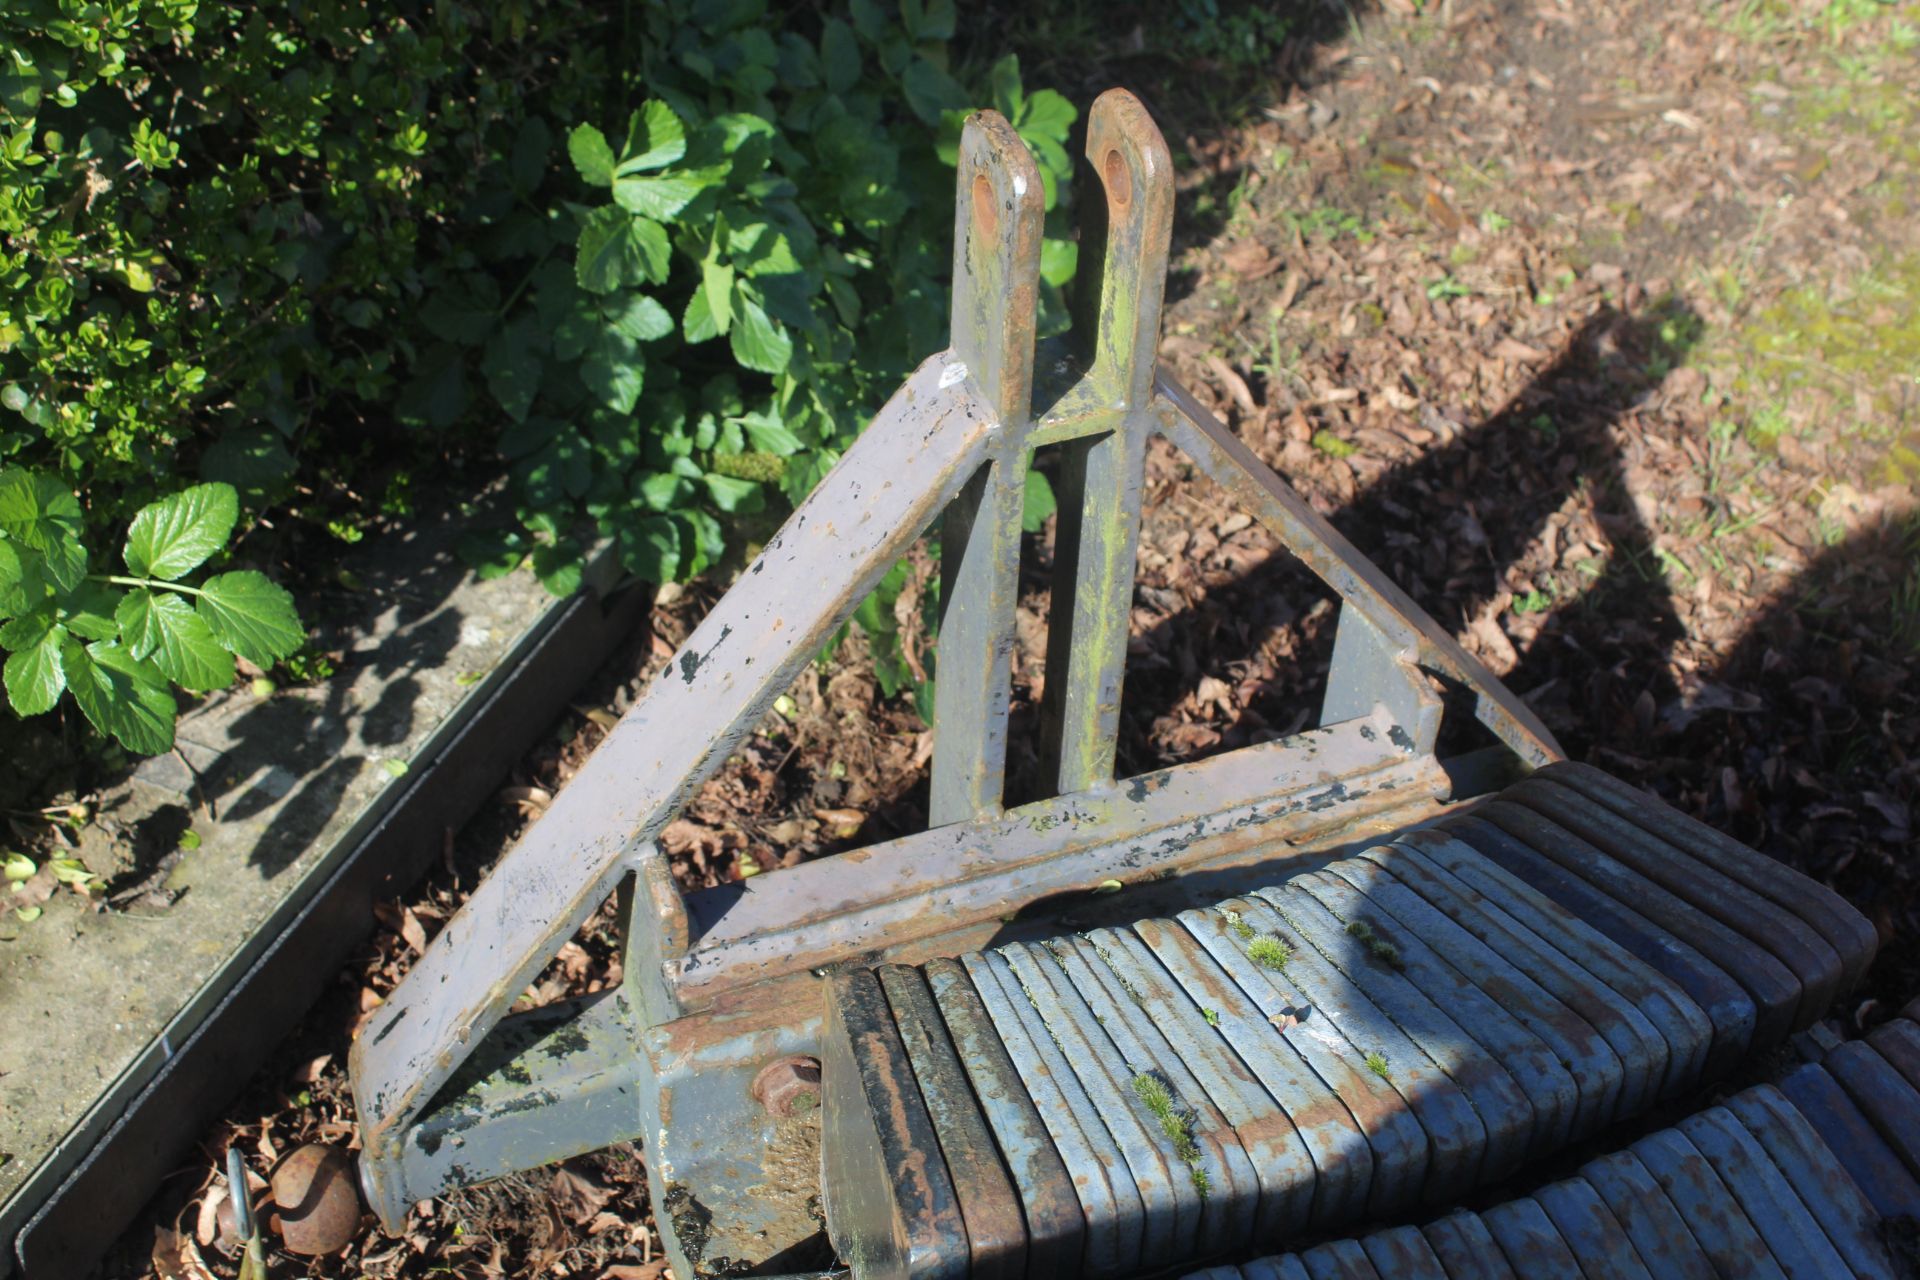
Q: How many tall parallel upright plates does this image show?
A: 2